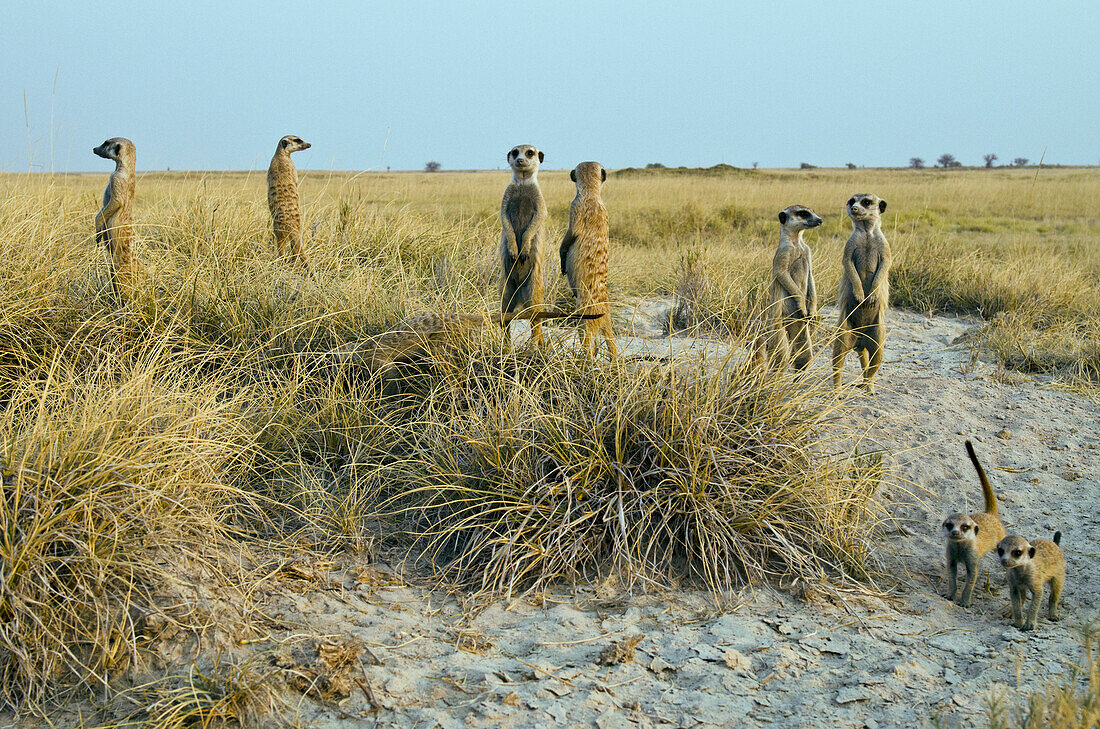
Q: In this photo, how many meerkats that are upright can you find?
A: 6